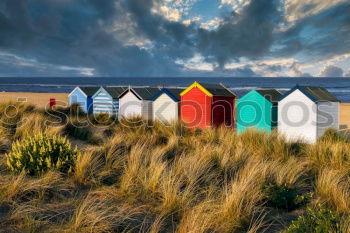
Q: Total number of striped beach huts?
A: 1